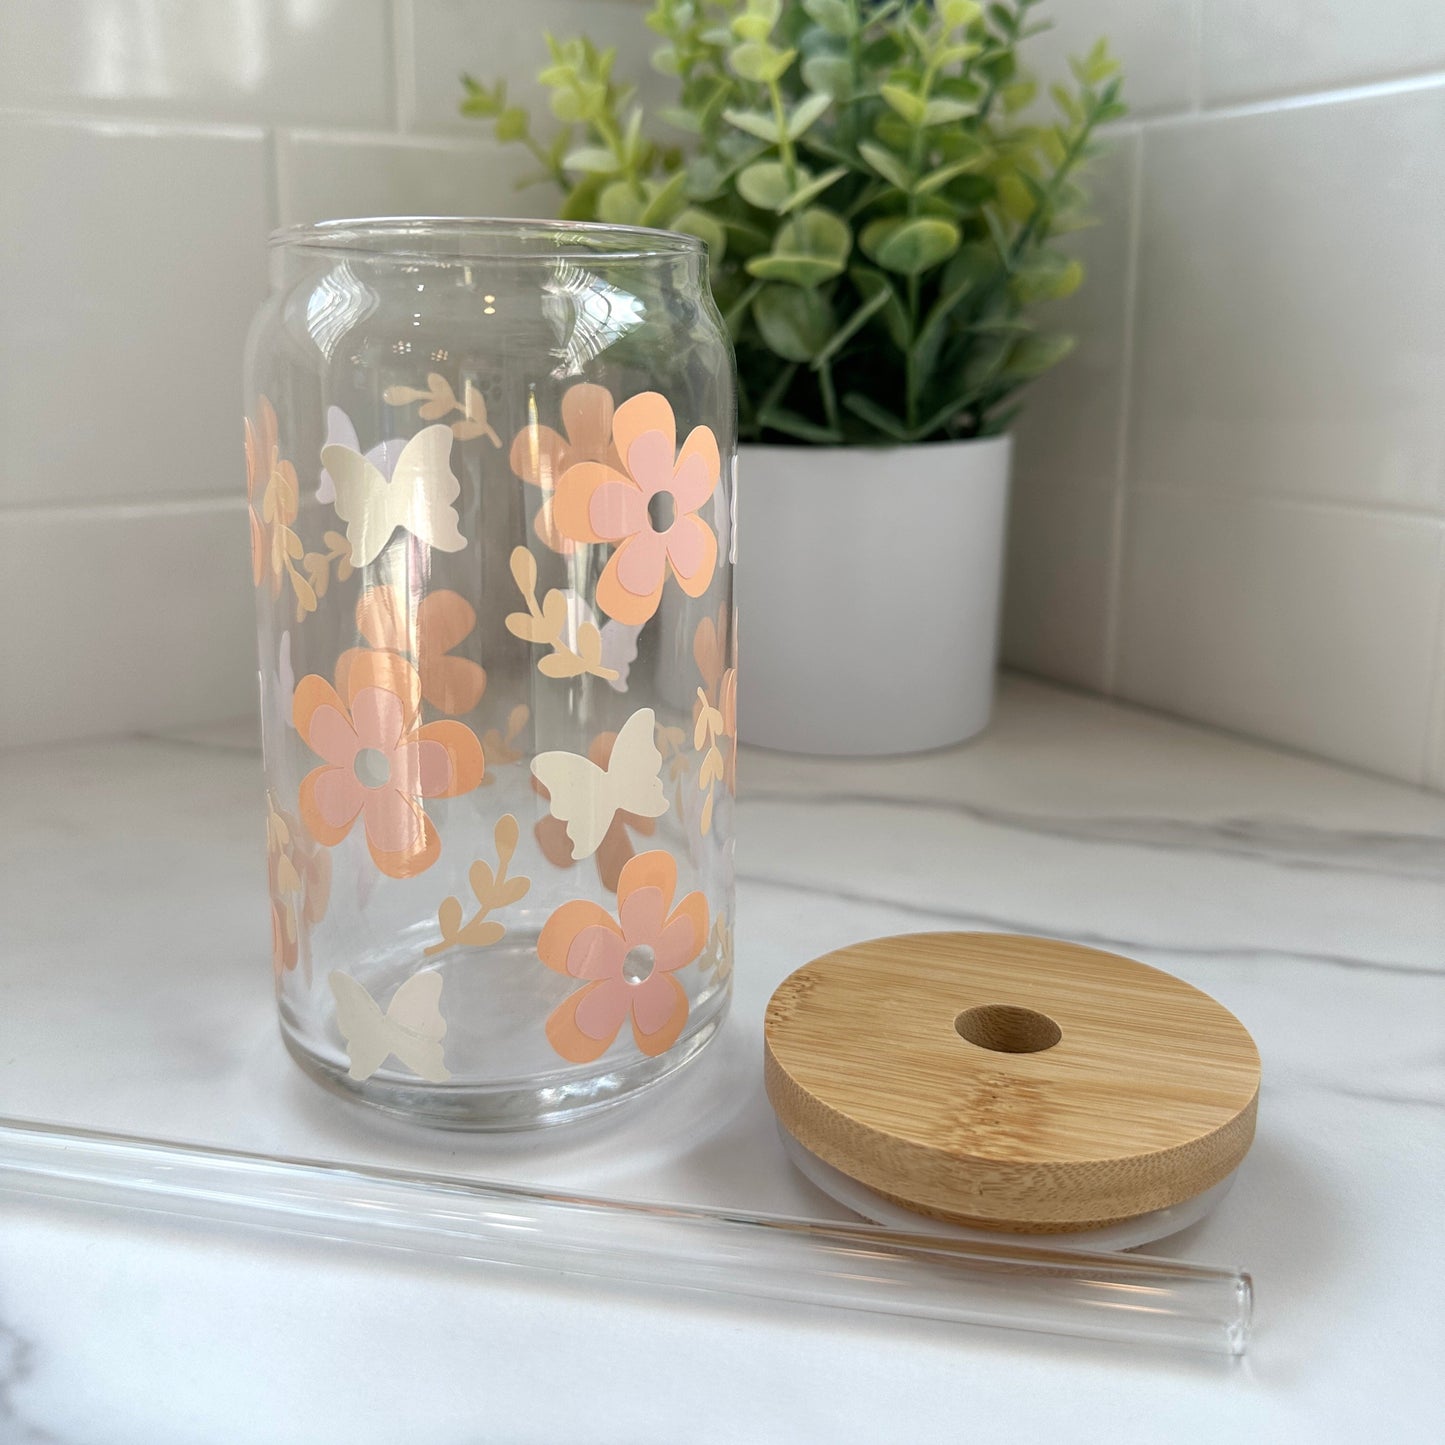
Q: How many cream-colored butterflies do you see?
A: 3